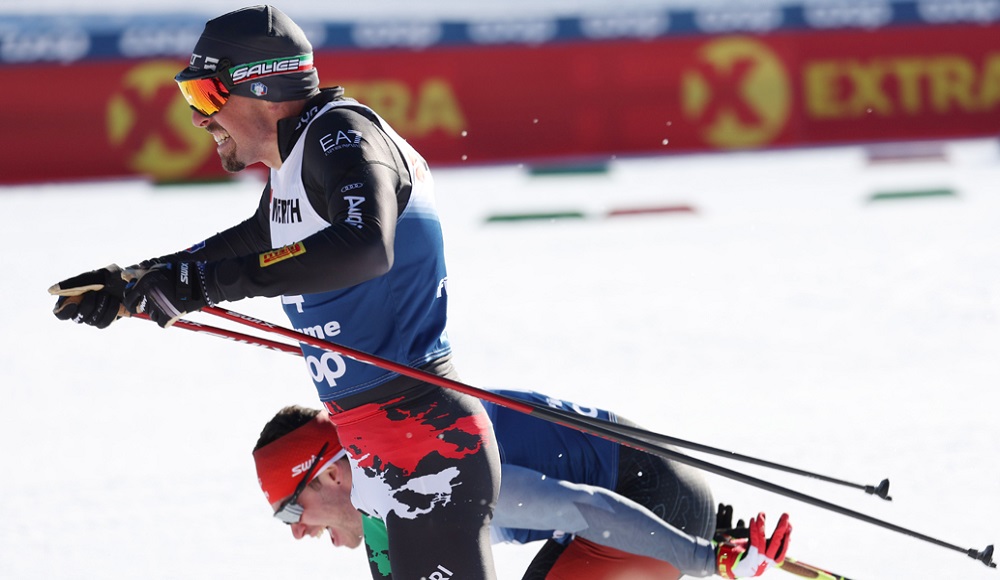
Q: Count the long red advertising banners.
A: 1